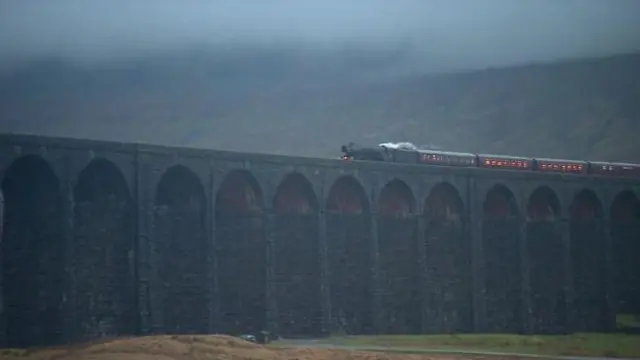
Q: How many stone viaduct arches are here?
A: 12